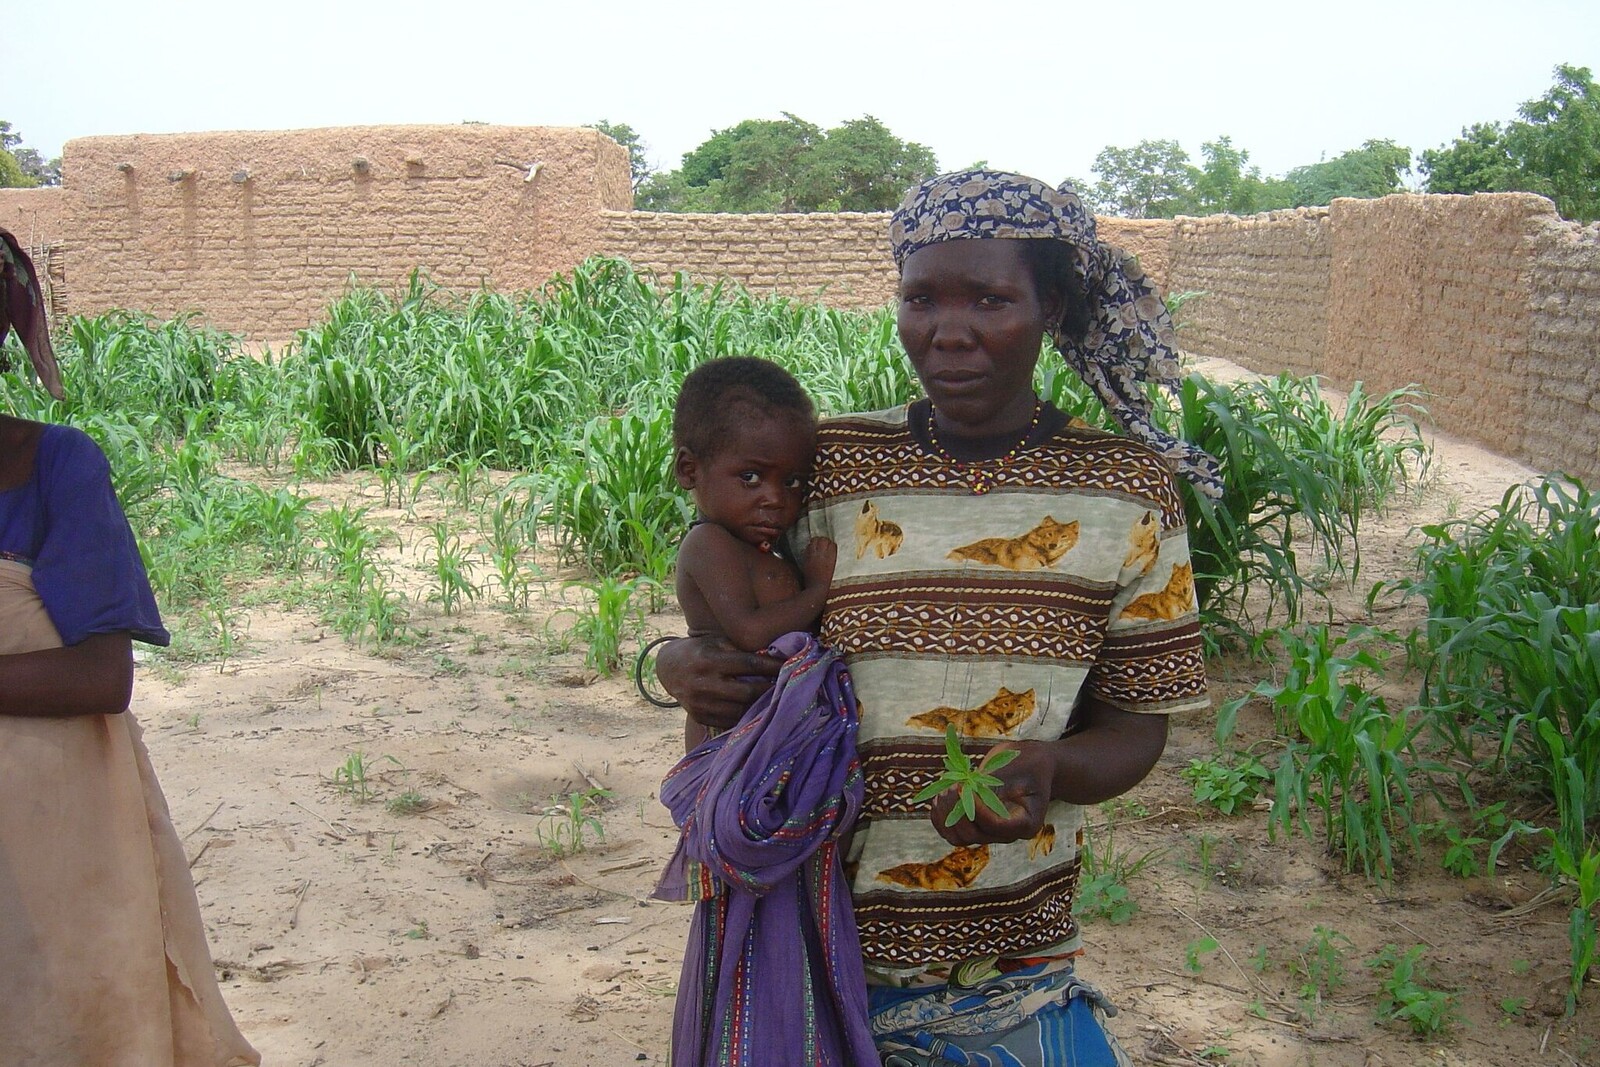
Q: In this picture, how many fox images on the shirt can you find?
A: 7